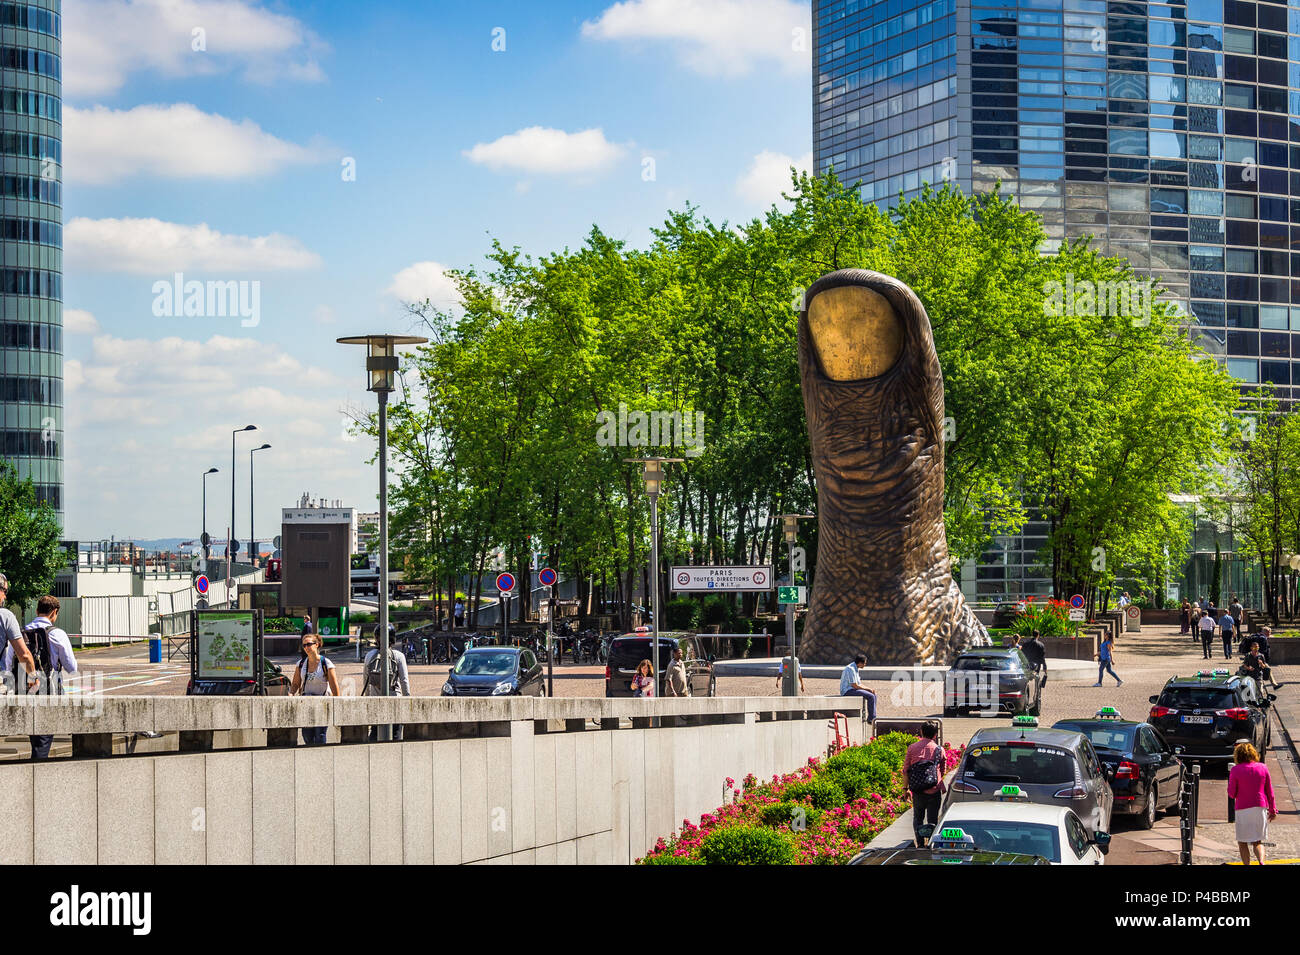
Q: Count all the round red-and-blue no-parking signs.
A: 4